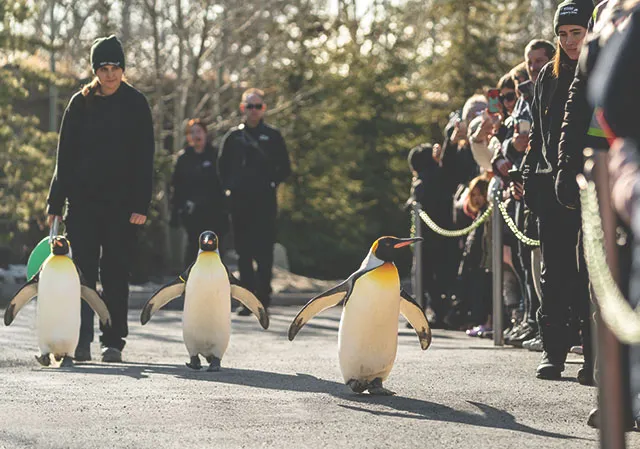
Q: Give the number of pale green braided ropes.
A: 3